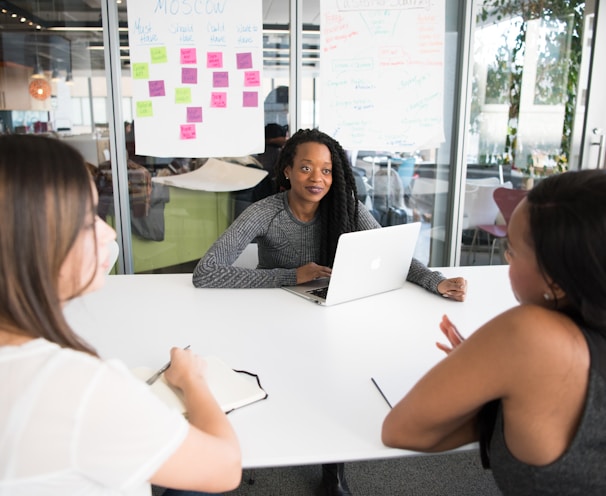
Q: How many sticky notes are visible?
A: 15